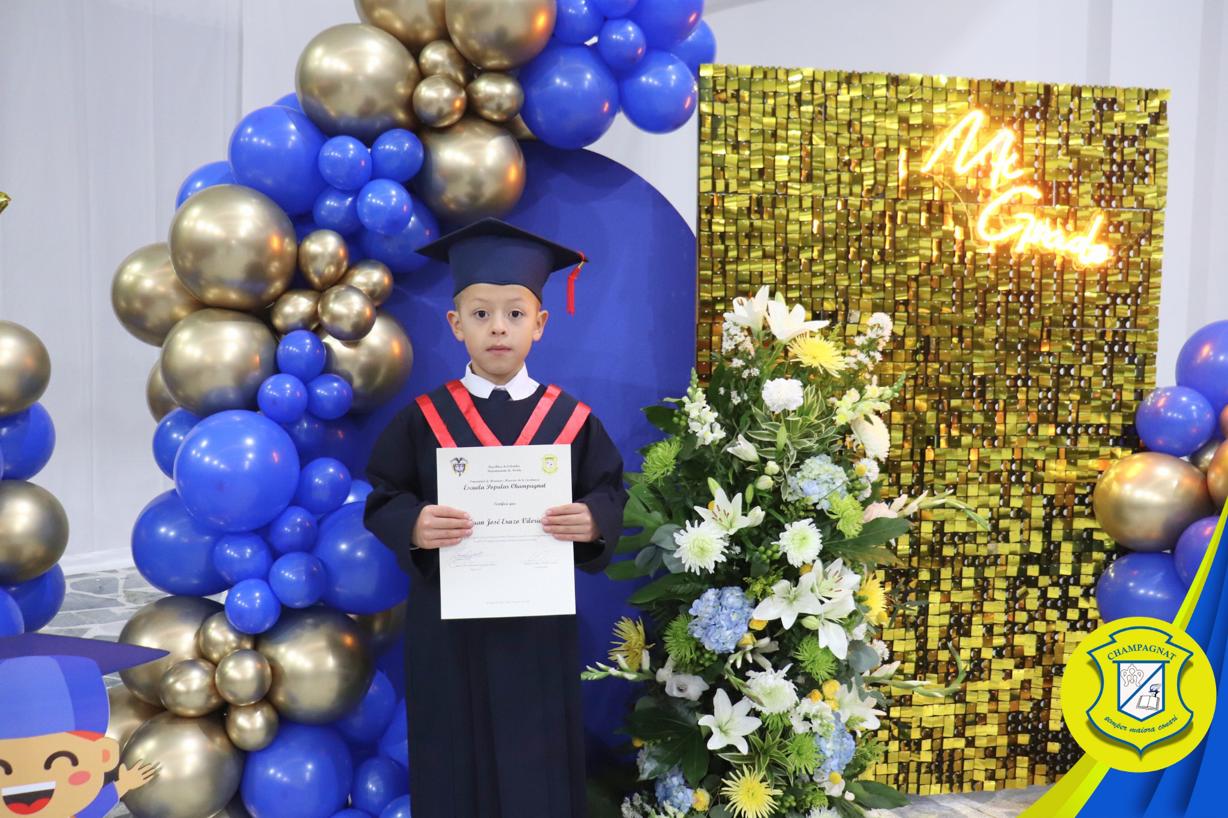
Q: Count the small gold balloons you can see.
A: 11